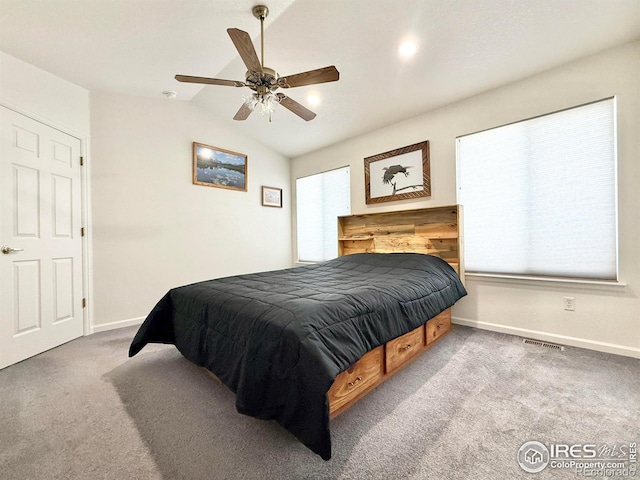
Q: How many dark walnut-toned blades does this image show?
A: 5